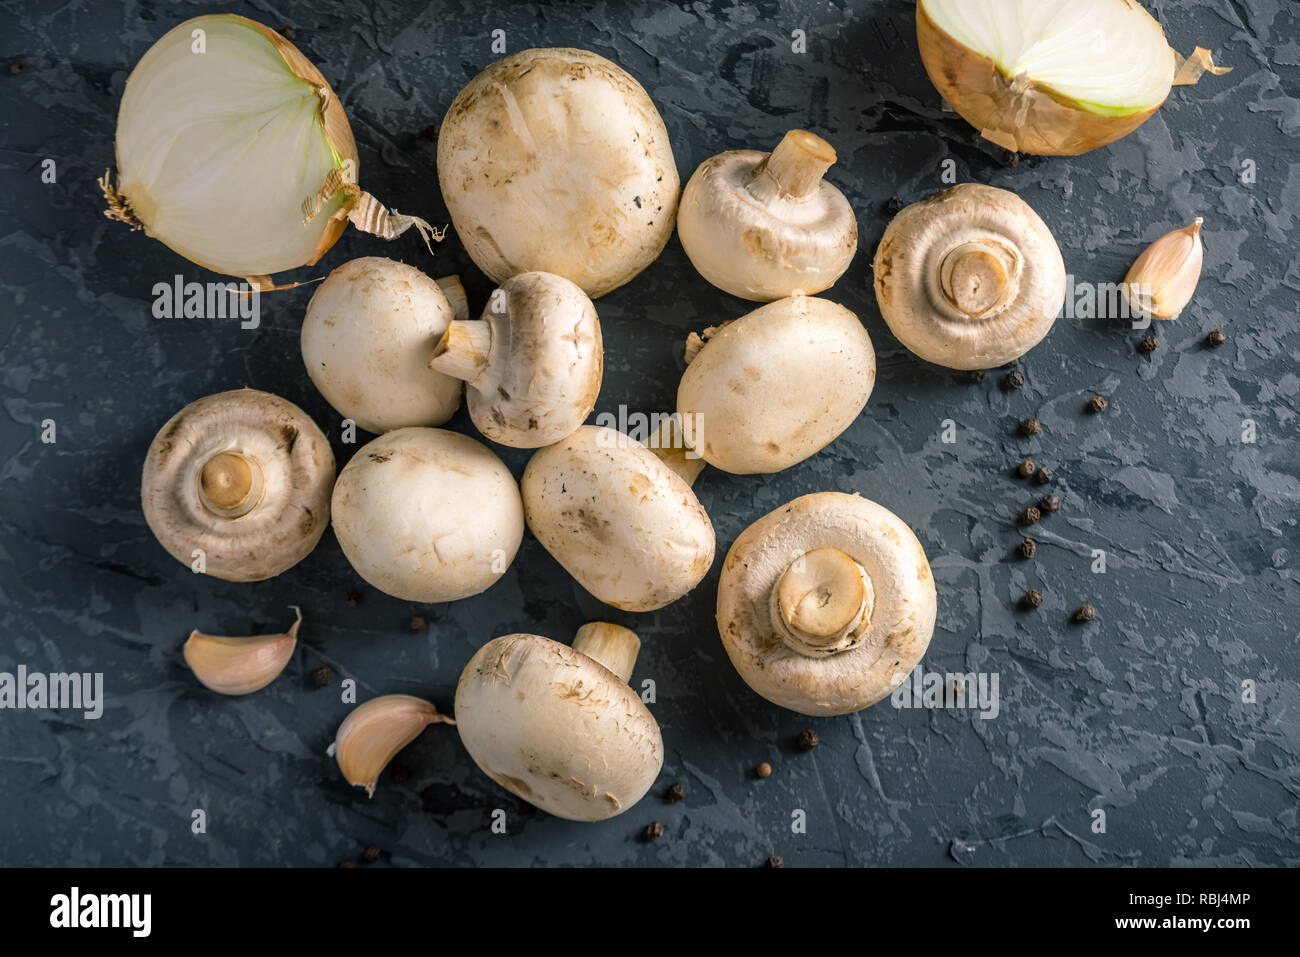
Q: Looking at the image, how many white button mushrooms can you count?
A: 11